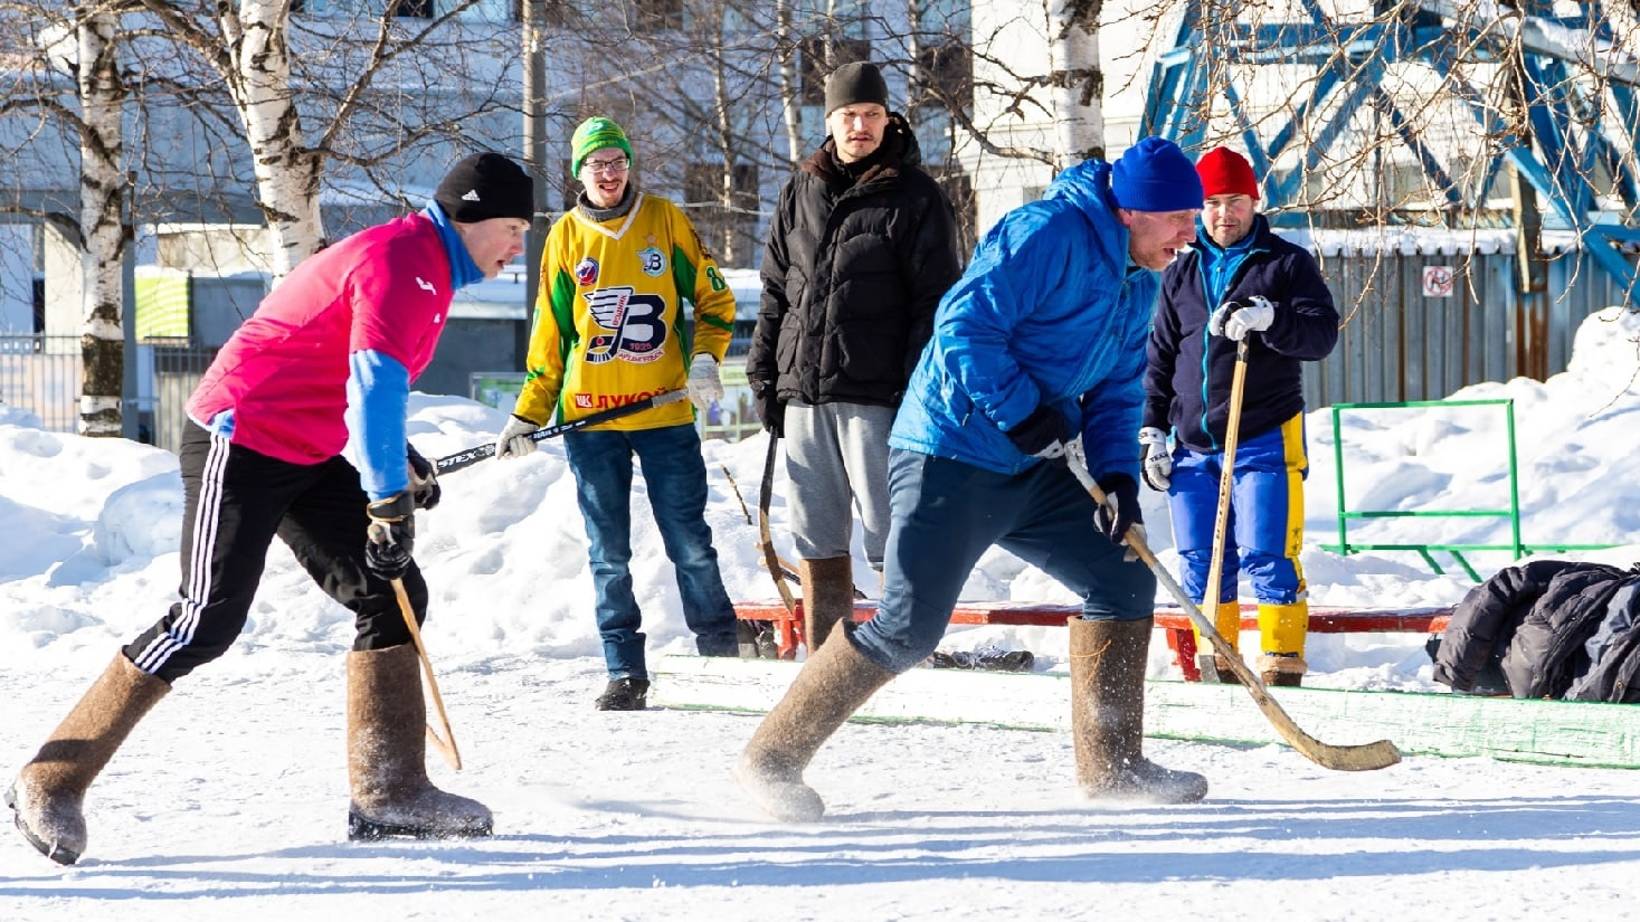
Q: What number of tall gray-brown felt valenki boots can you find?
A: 5